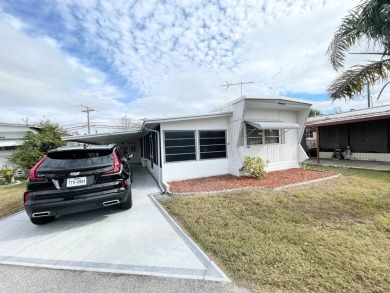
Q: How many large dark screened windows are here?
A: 2